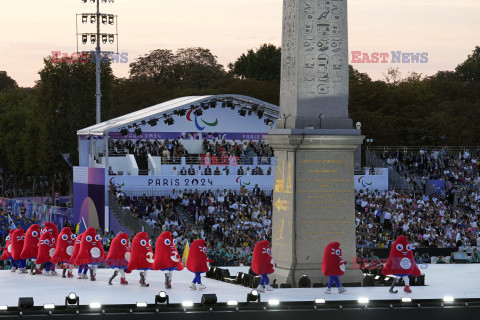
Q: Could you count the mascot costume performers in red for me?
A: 15